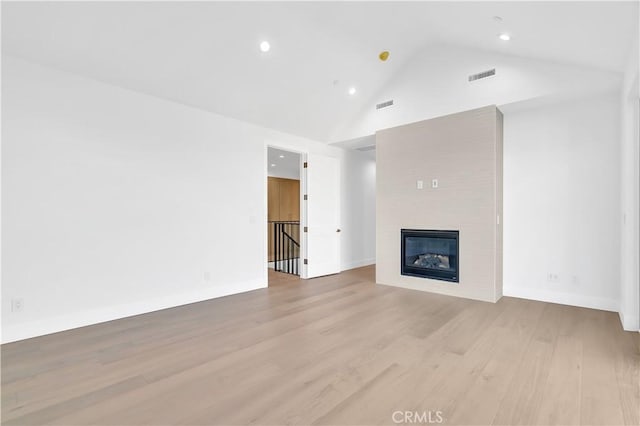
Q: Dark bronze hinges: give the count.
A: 4